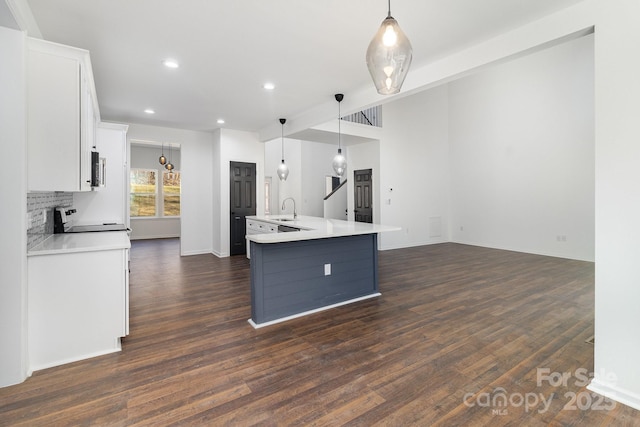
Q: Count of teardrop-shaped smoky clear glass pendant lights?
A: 3